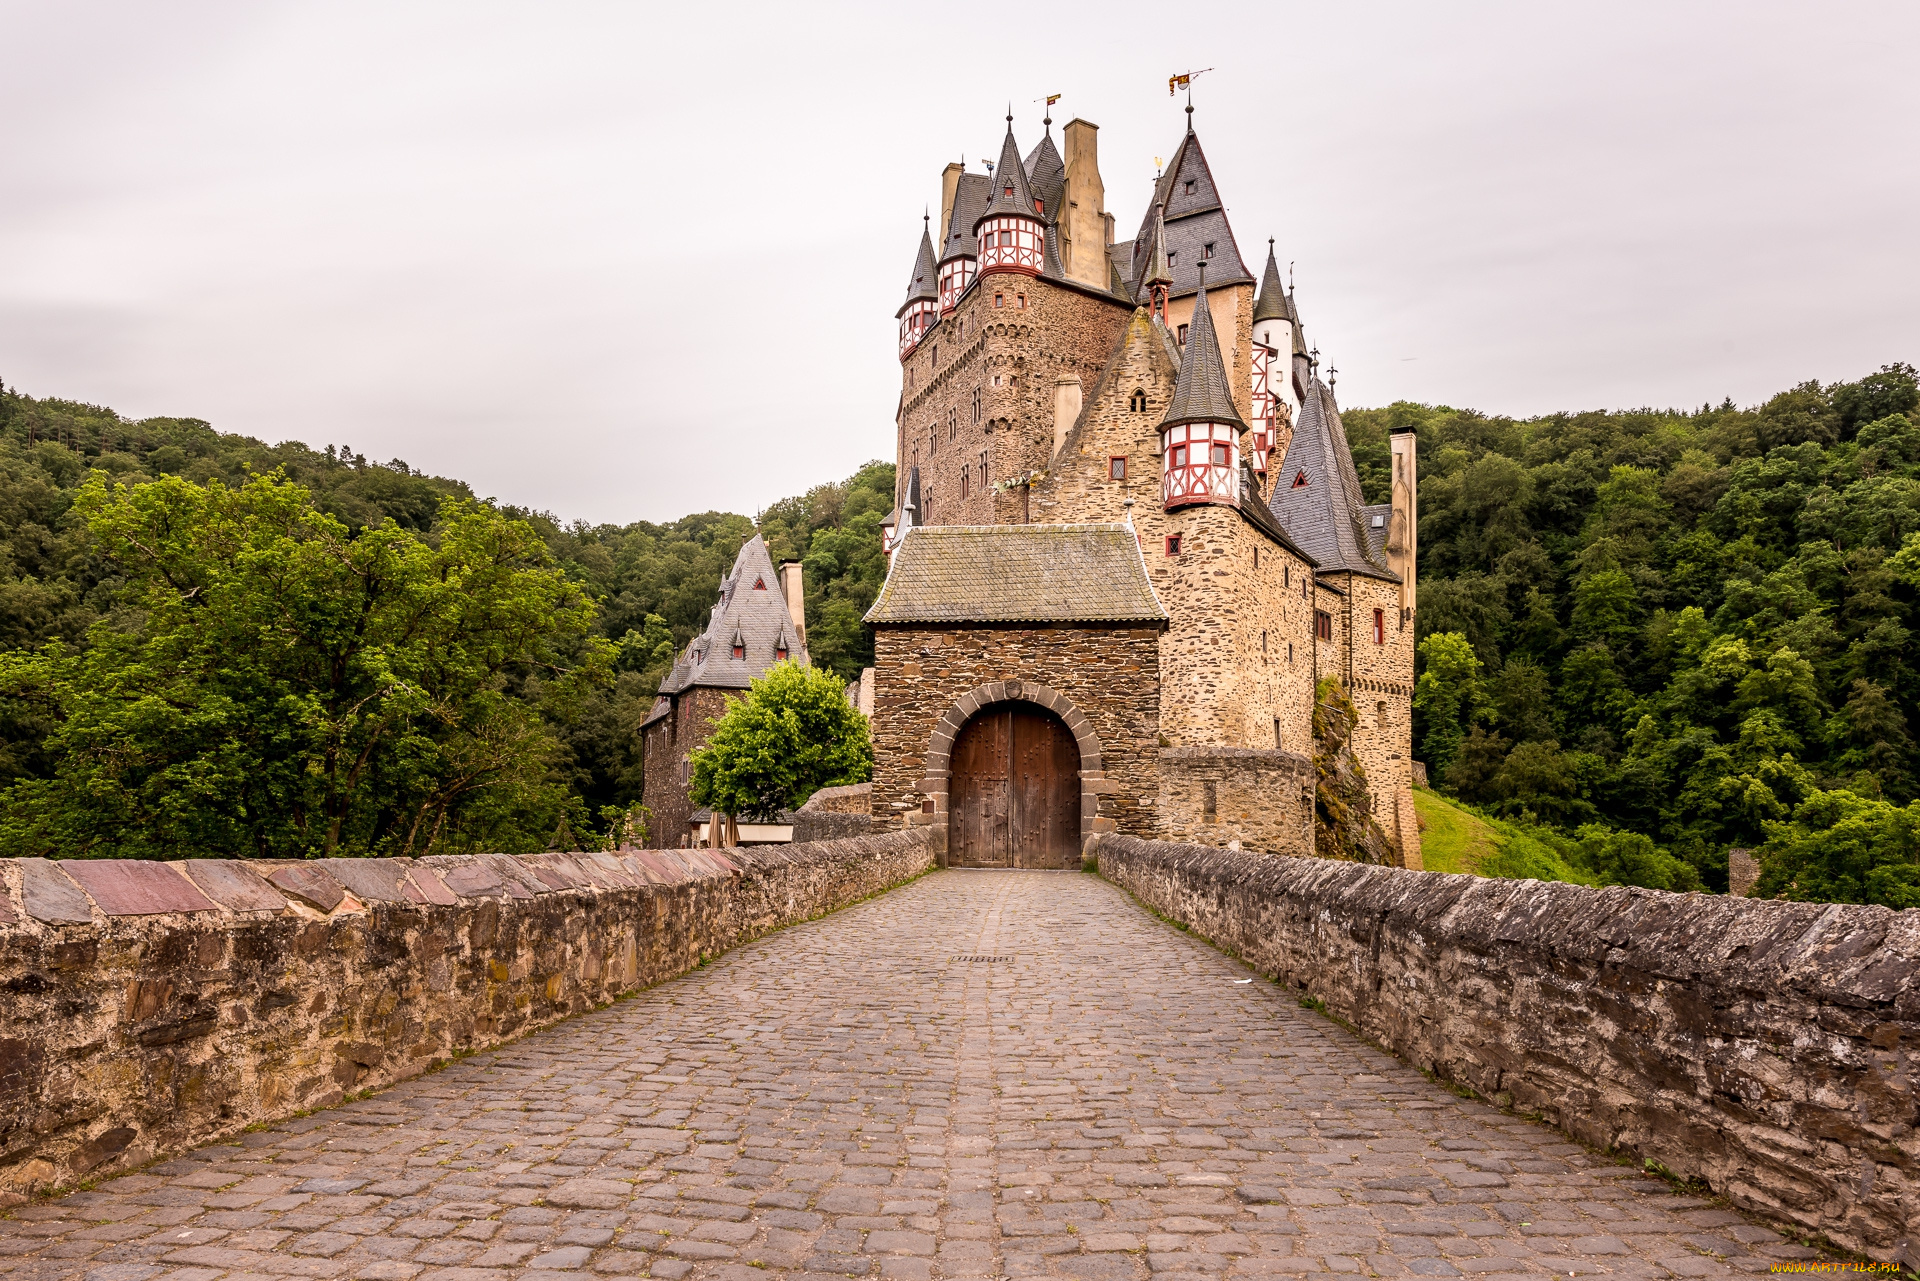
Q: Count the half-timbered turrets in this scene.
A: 4